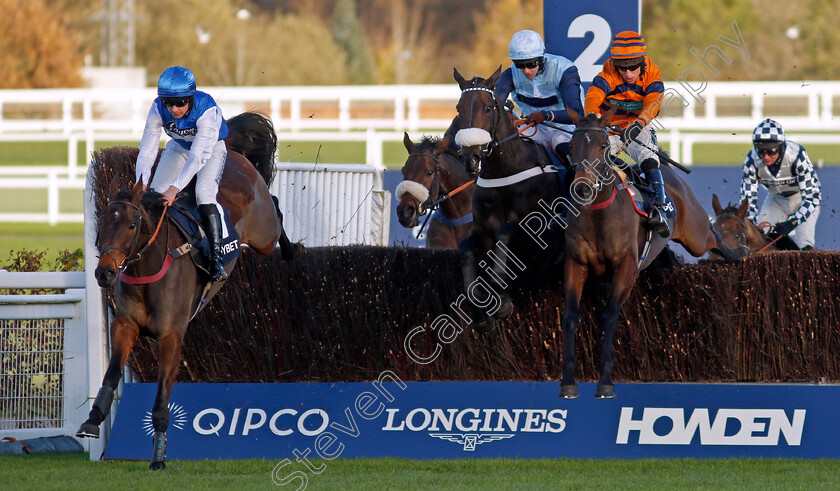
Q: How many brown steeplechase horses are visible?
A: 5